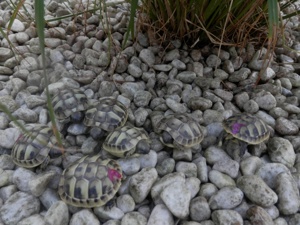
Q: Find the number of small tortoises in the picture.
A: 7